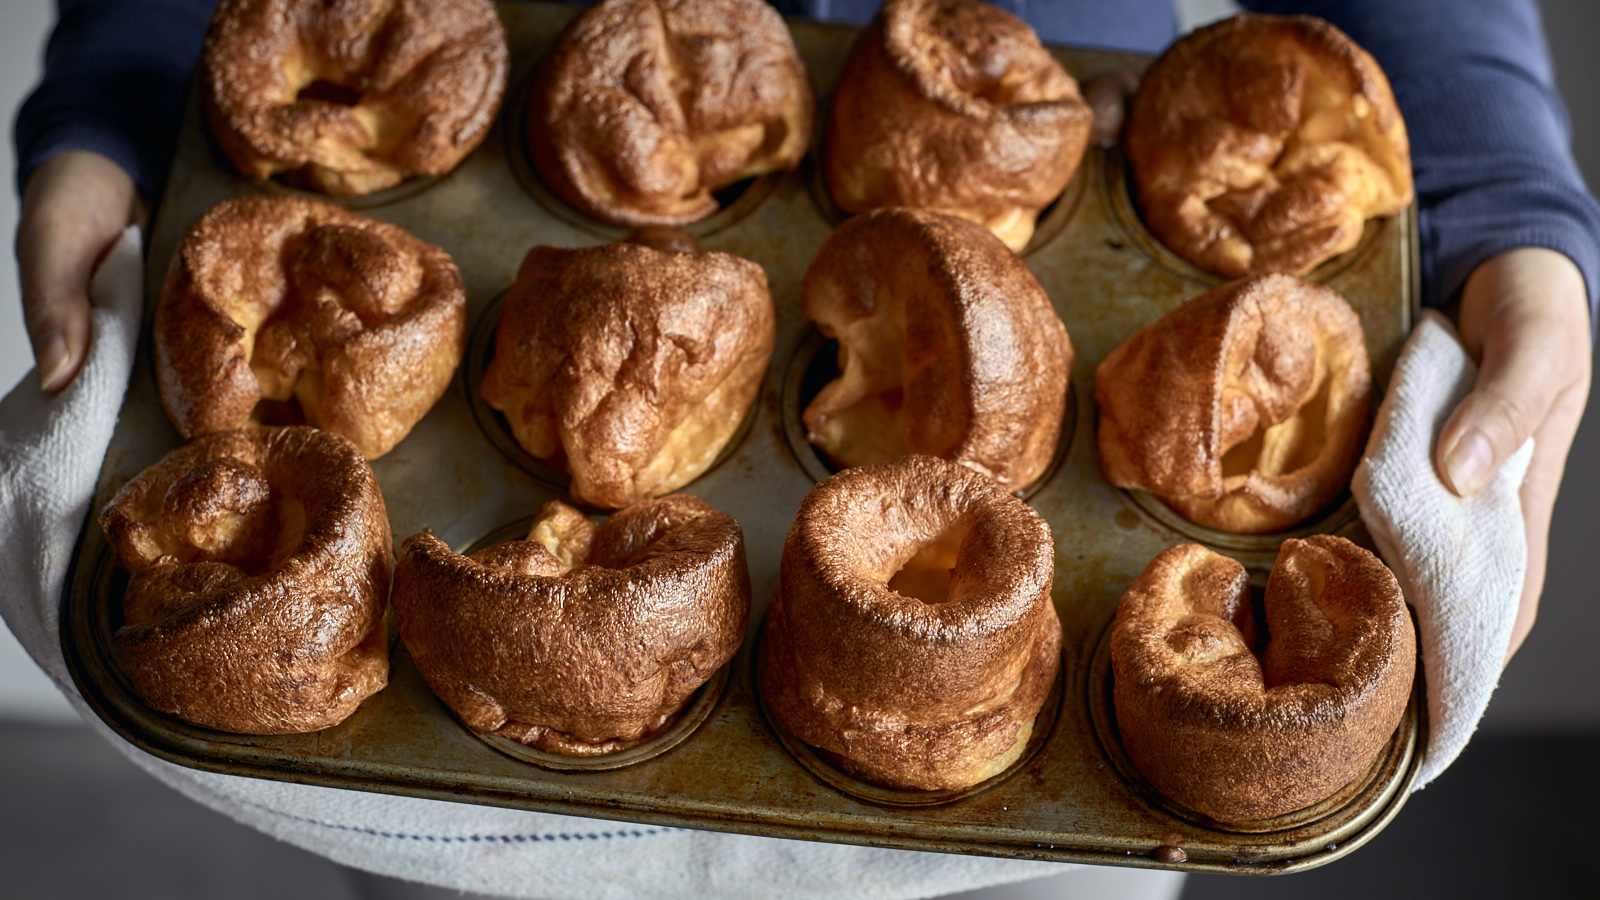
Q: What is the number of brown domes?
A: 12